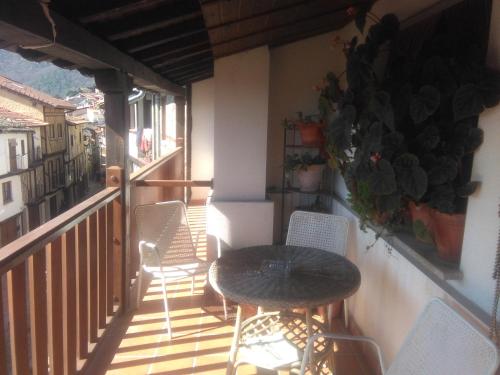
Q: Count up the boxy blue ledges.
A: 0